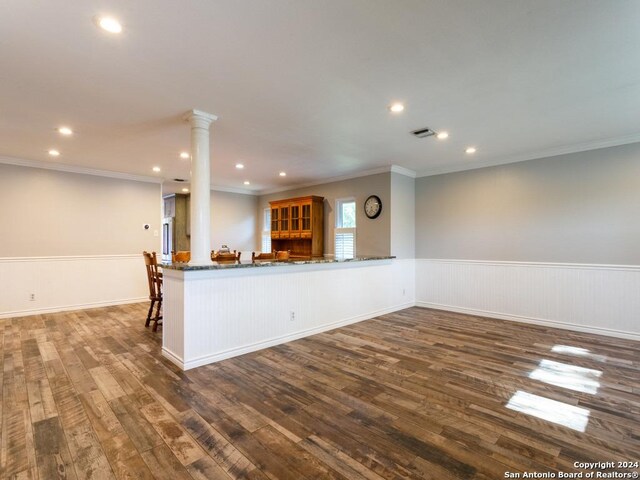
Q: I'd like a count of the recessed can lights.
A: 12